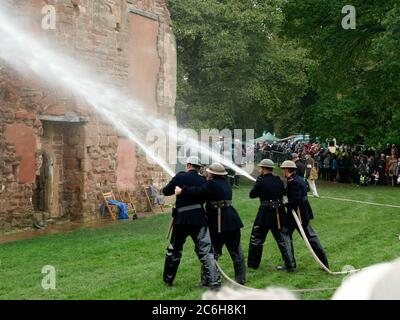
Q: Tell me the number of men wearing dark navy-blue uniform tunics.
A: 4